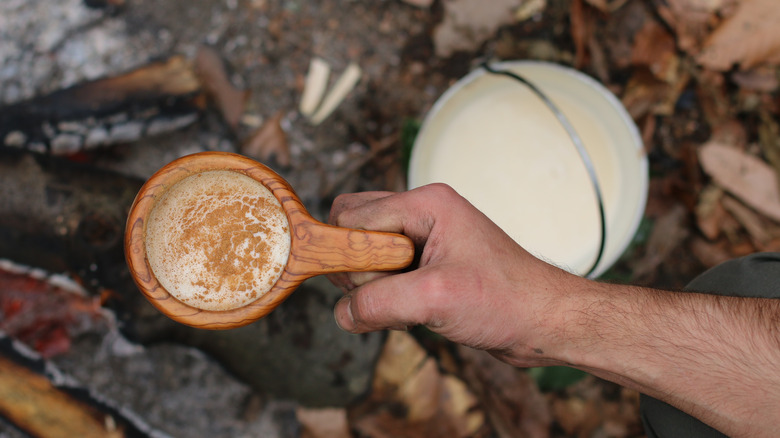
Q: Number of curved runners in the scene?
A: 0